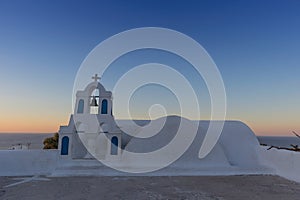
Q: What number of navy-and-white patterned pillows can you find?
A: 0